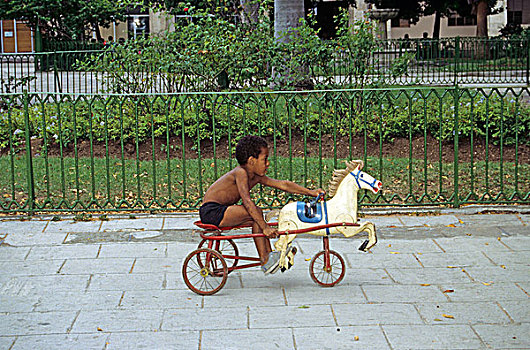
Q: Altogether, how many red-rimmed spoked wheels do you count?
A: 3